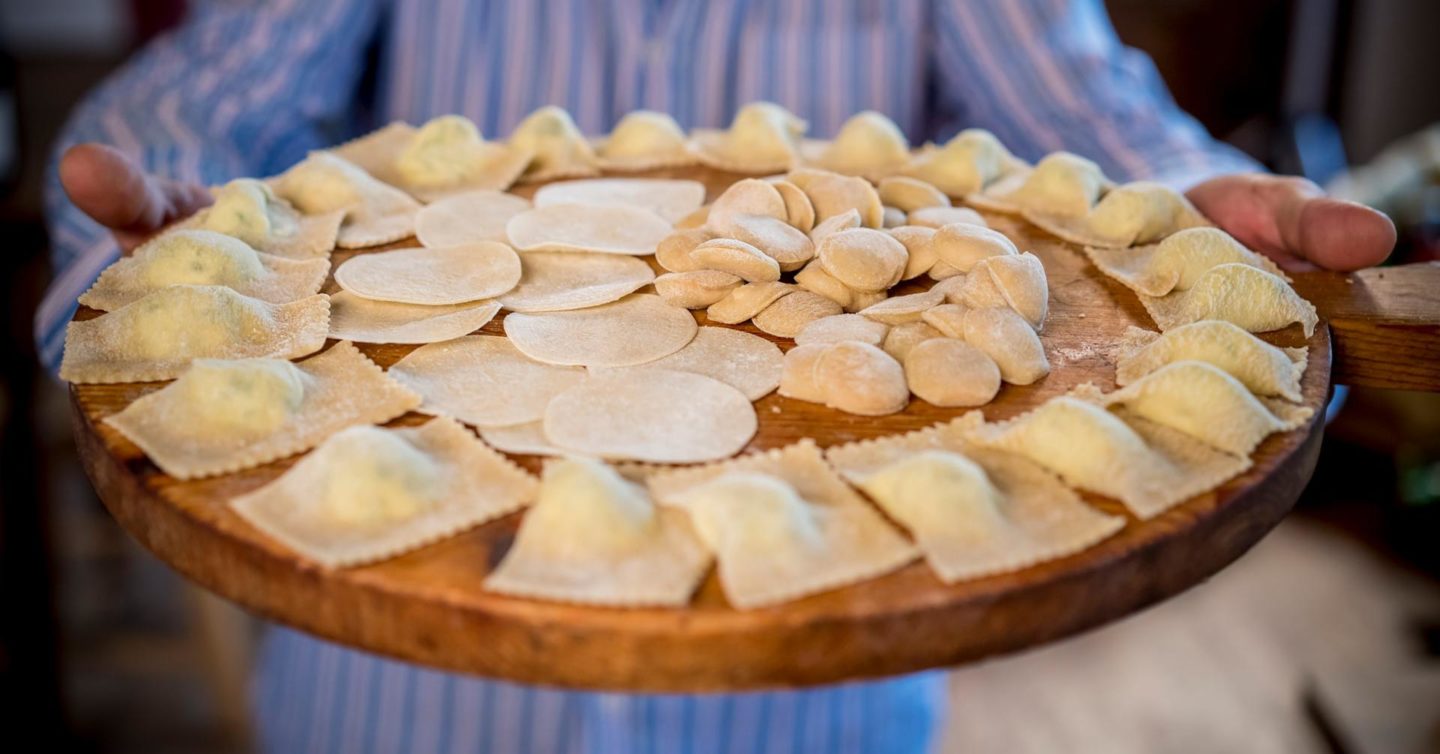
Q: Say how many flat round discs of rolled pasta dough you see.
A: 11